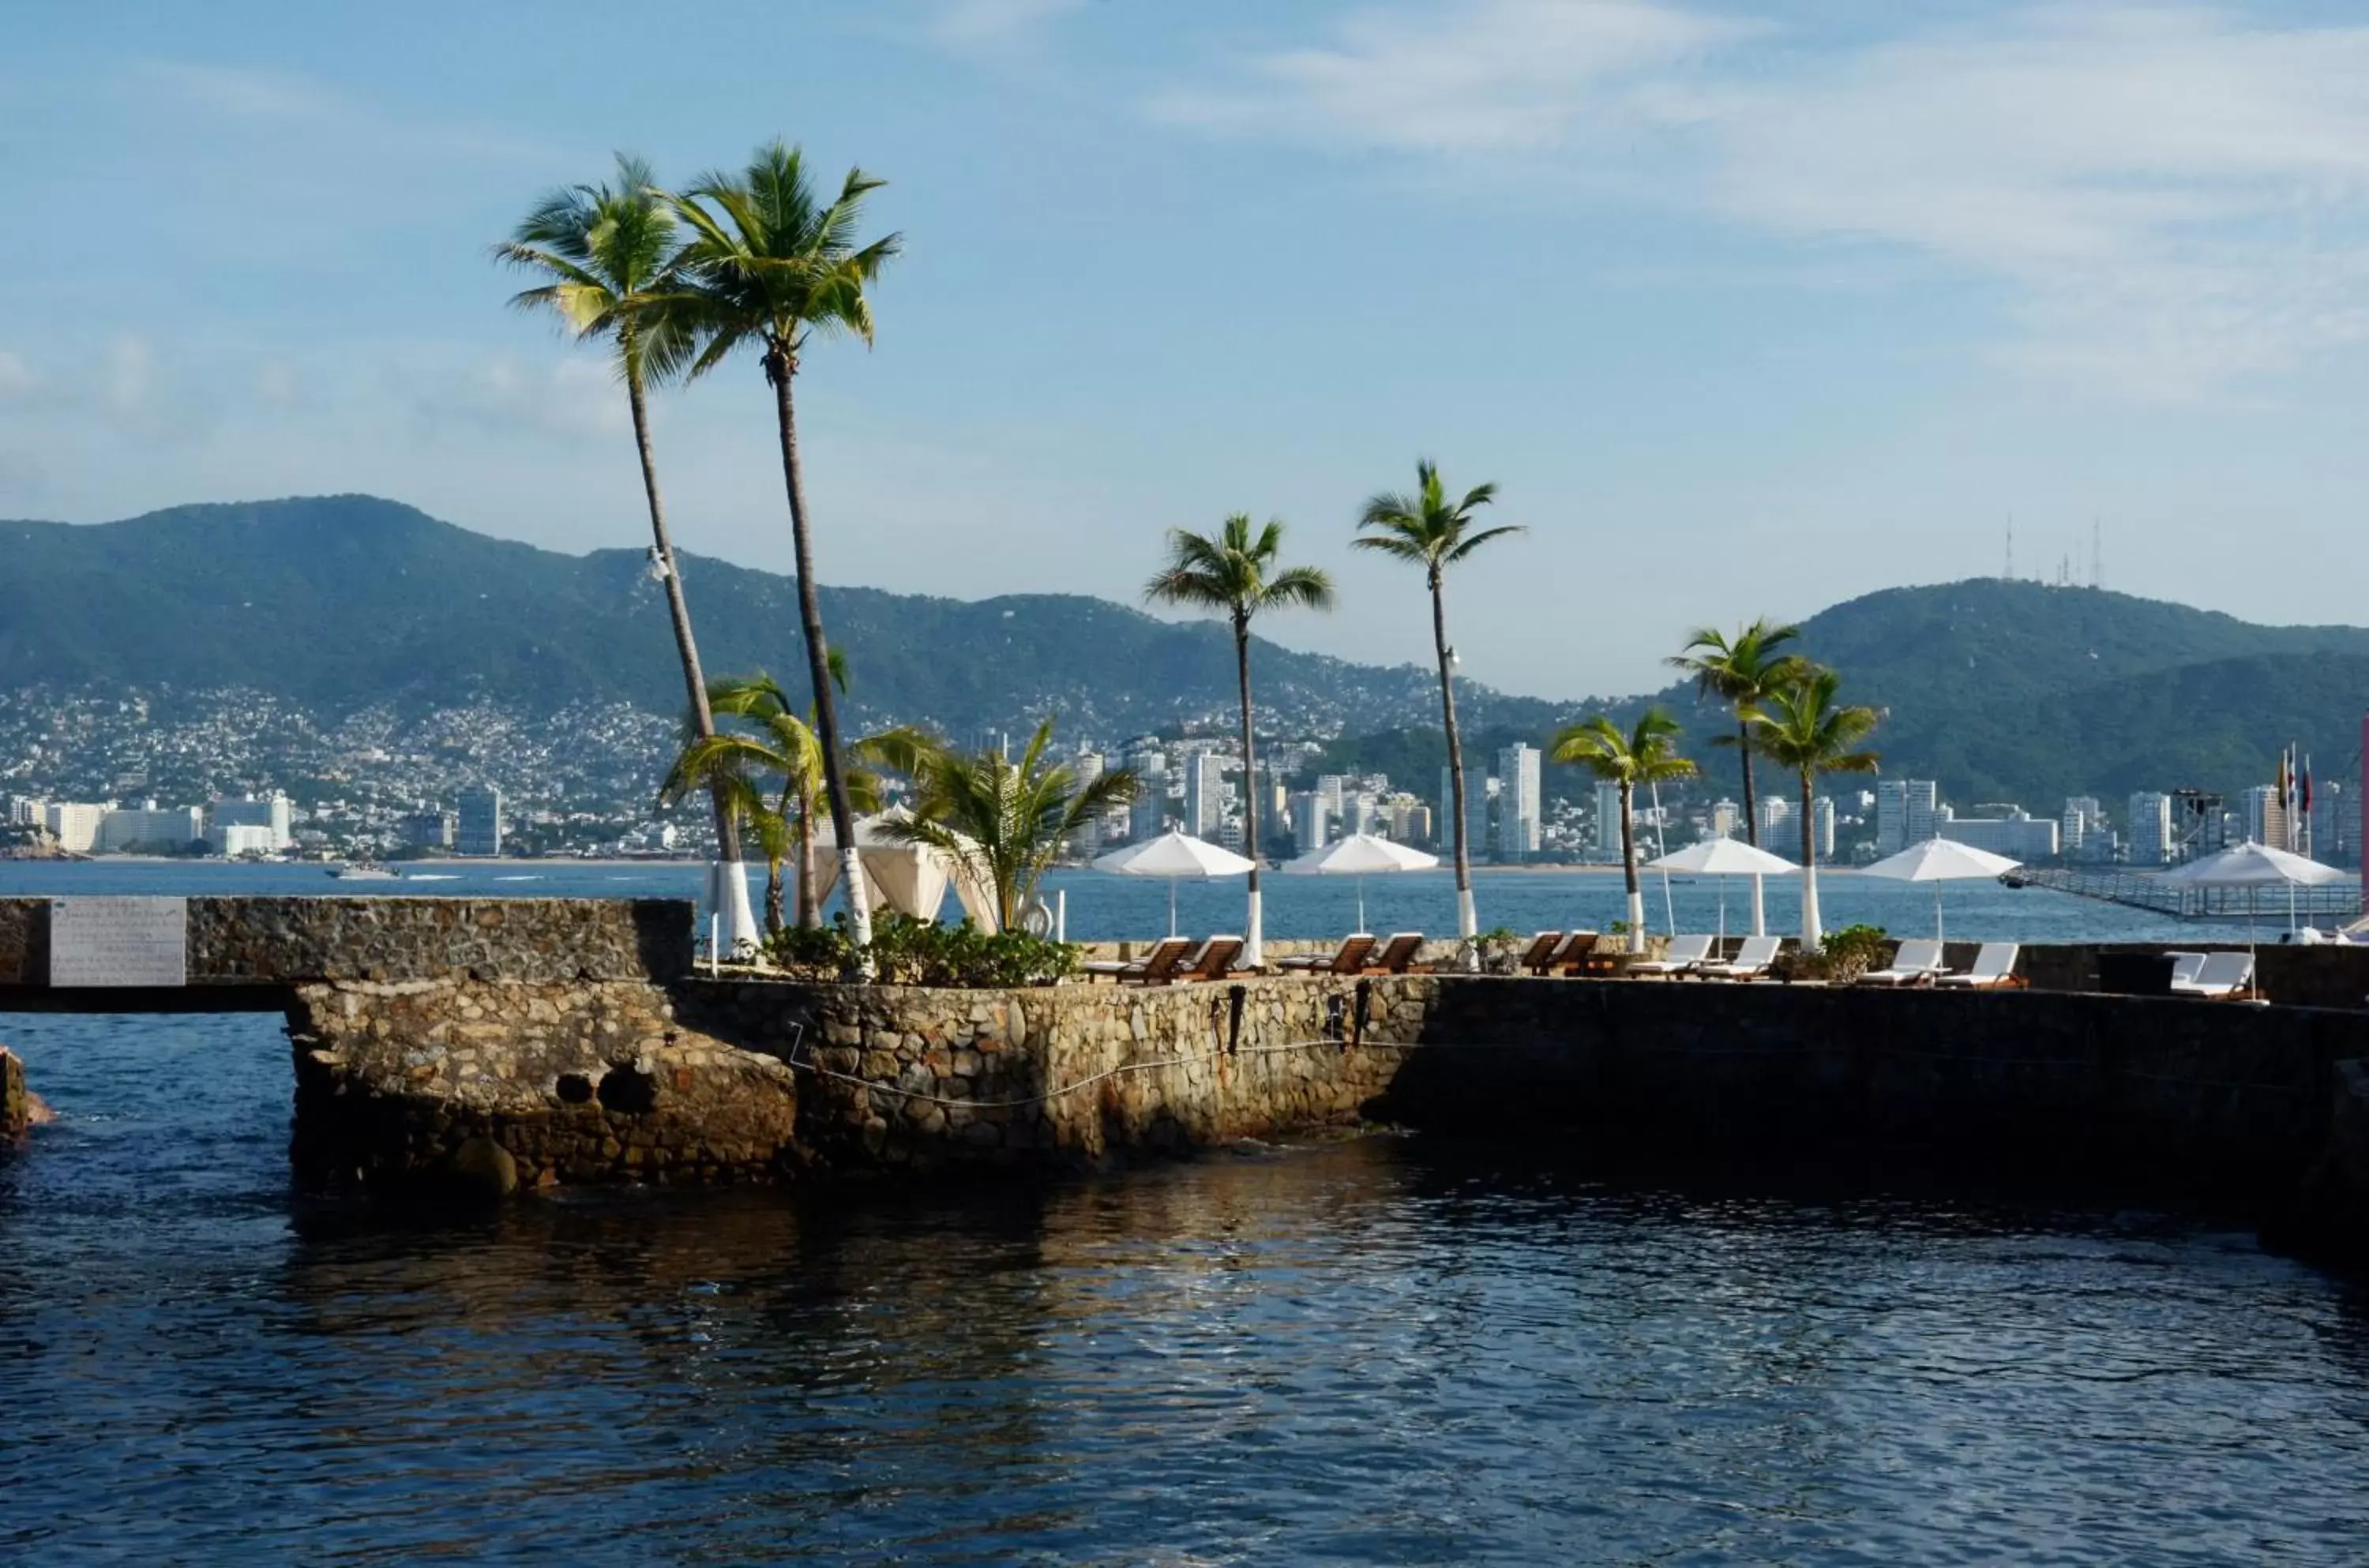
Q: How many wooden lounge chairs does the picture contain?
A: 12